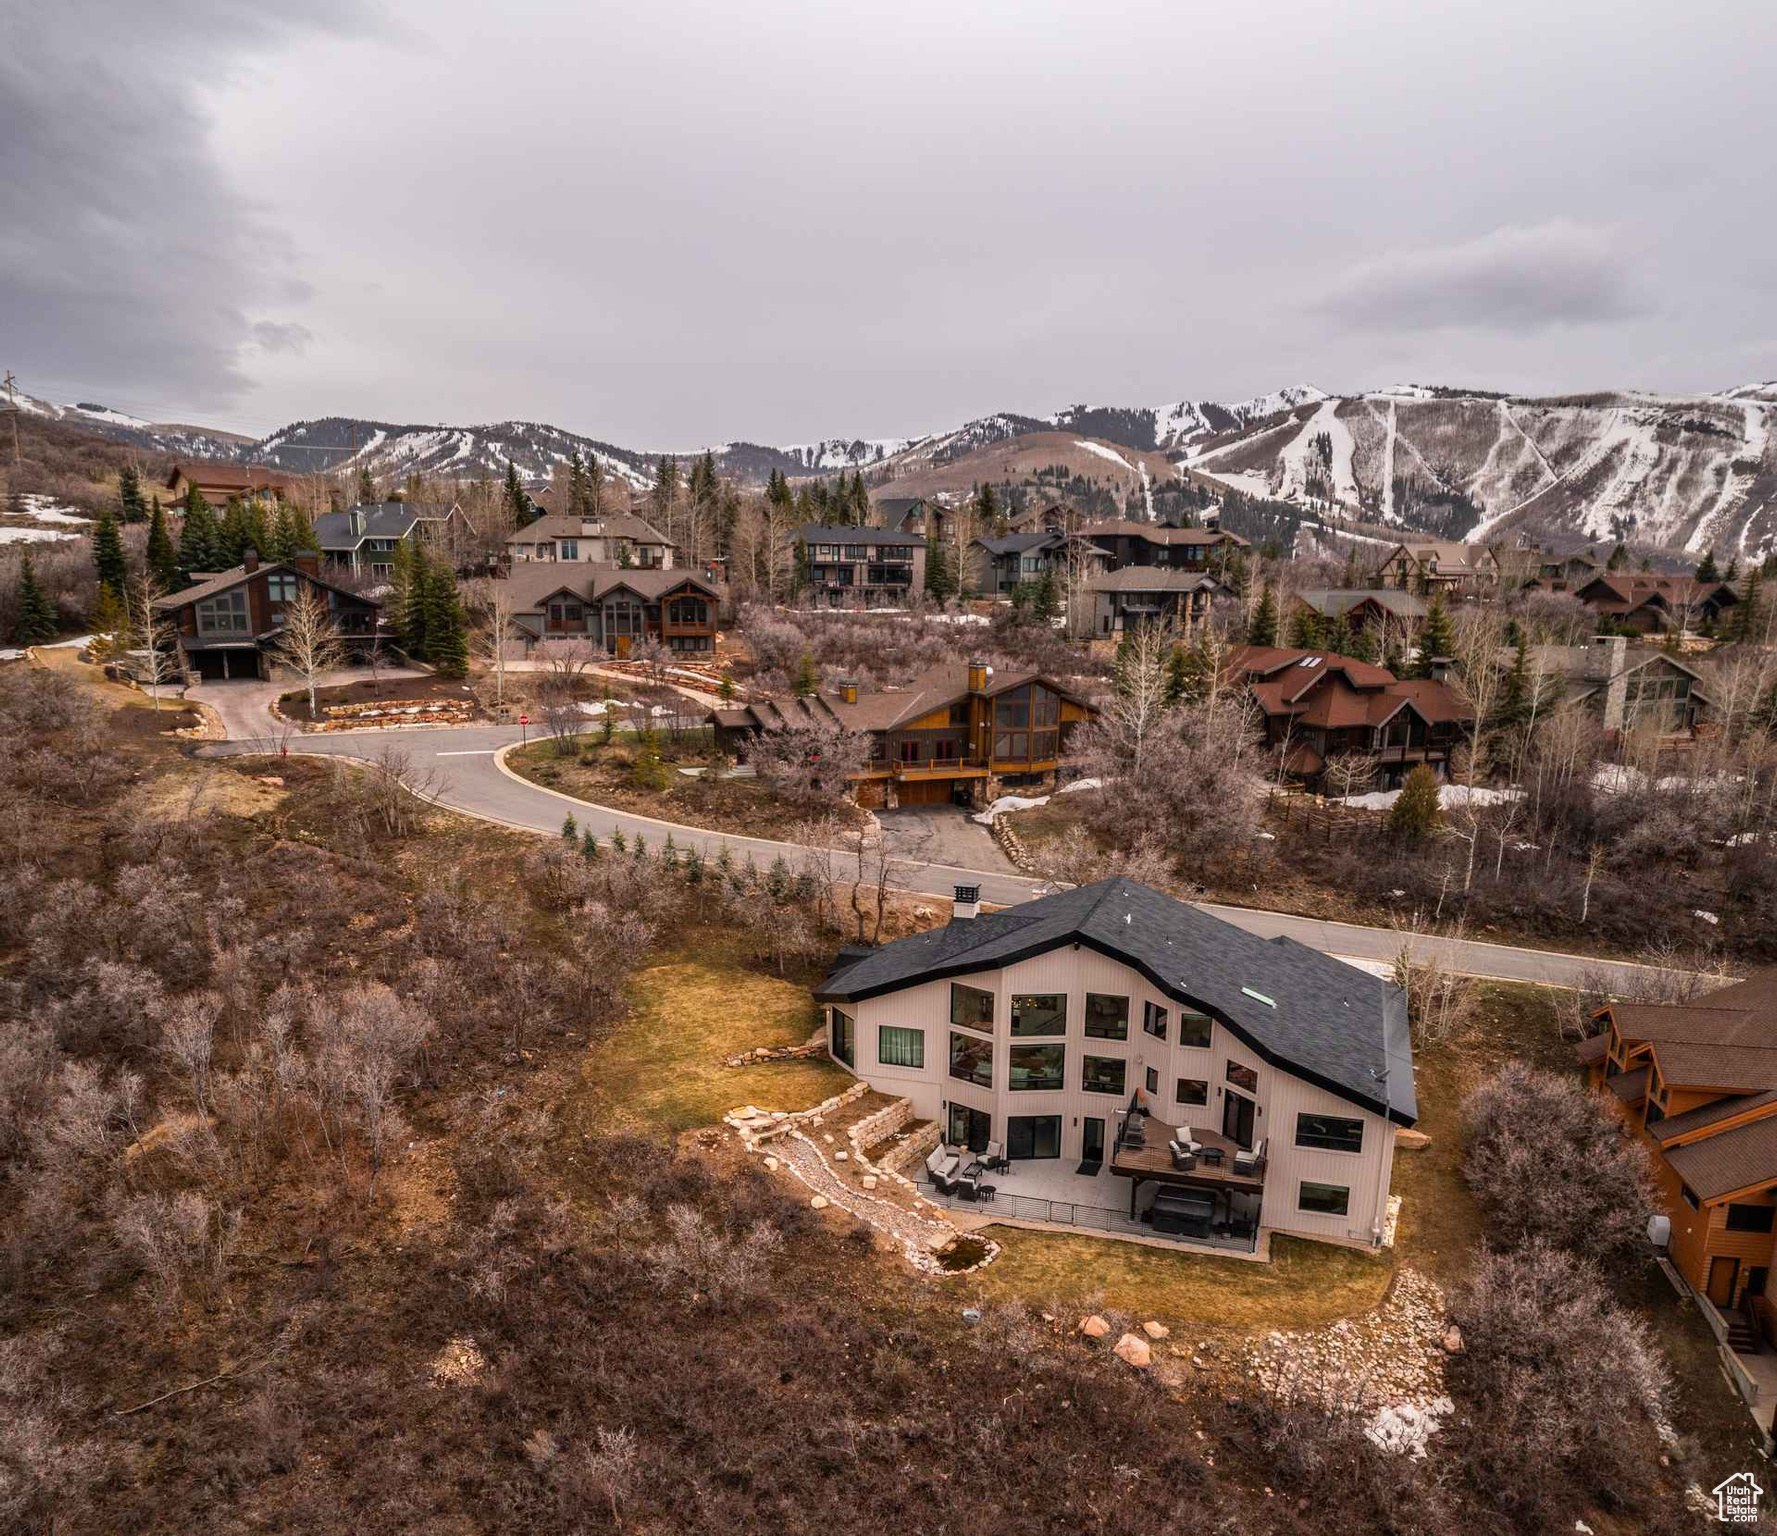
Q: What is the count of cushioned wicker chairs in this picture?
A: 6